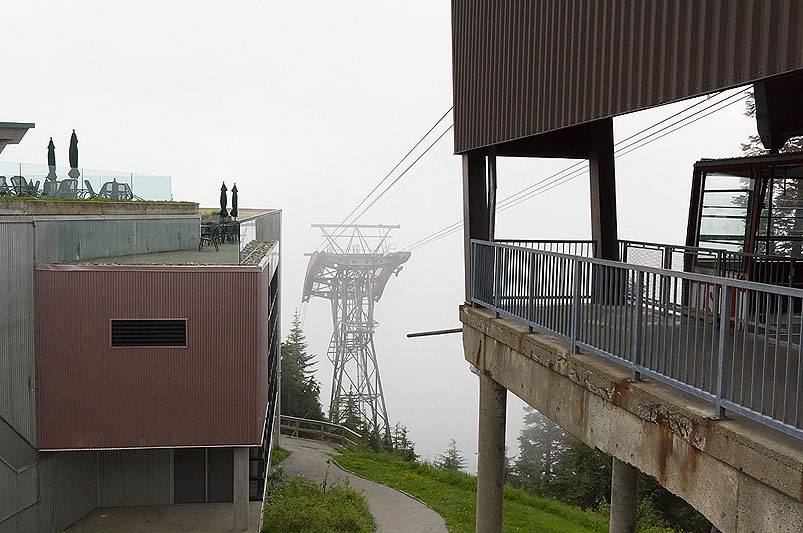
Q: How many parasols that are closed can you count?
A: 4